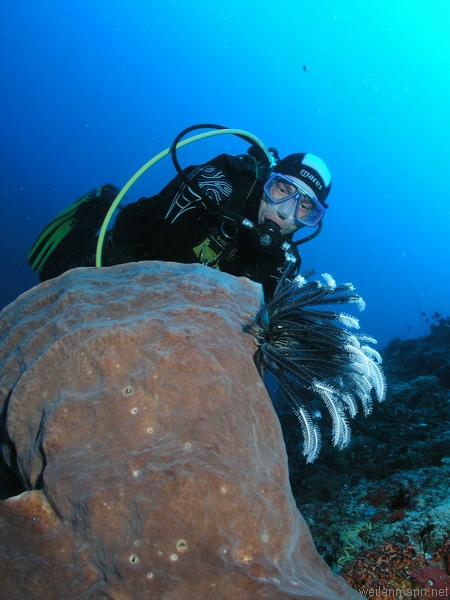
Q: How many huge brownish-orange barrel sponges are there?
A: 1